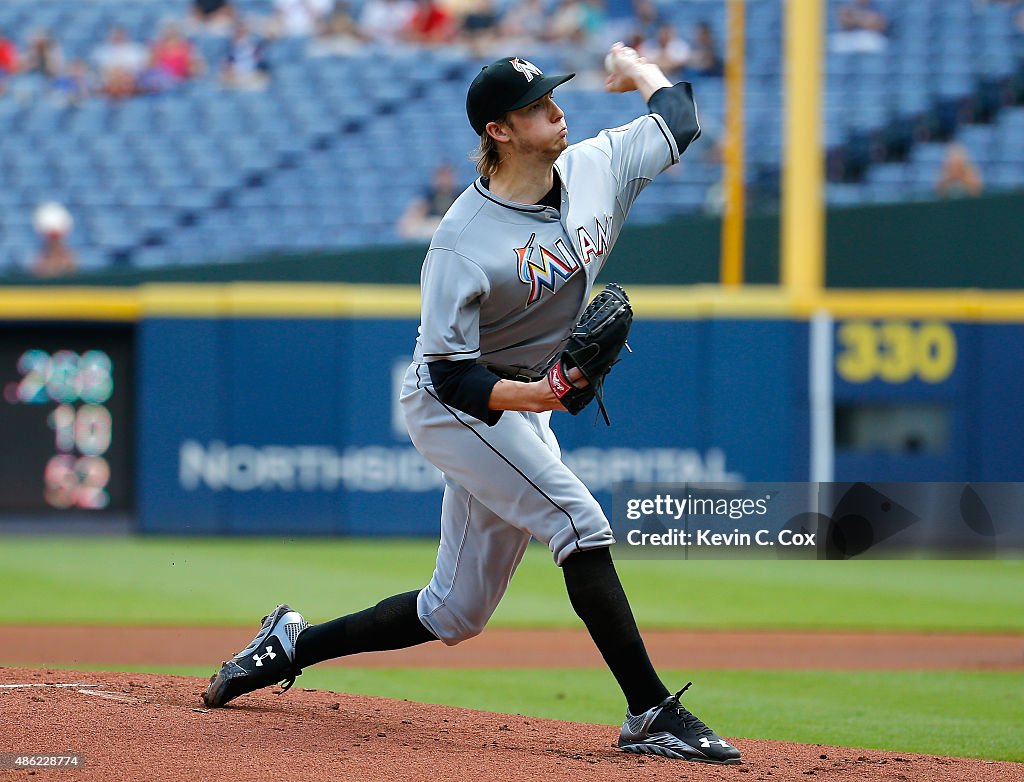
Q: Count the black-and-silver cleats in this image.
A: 2